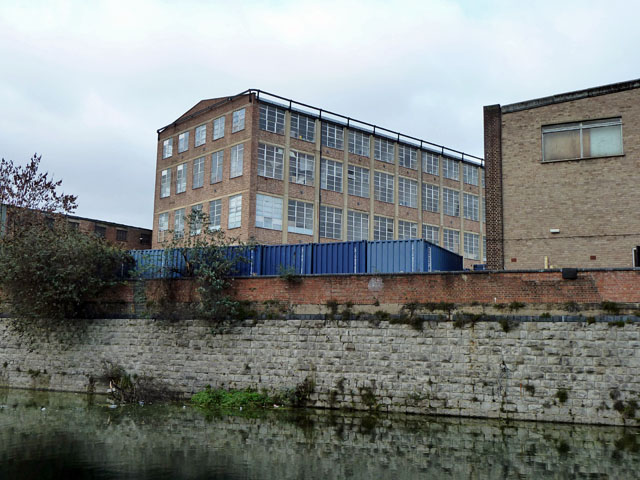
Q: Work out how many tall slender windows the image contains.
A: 15